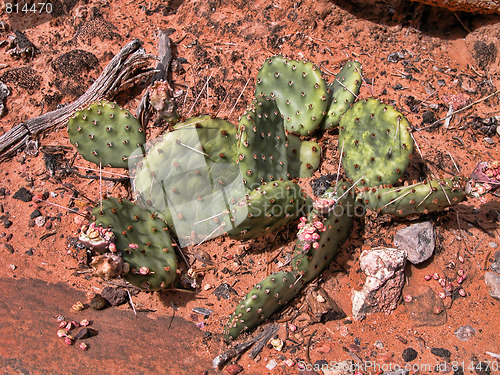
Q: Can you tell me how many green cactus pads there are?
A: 12